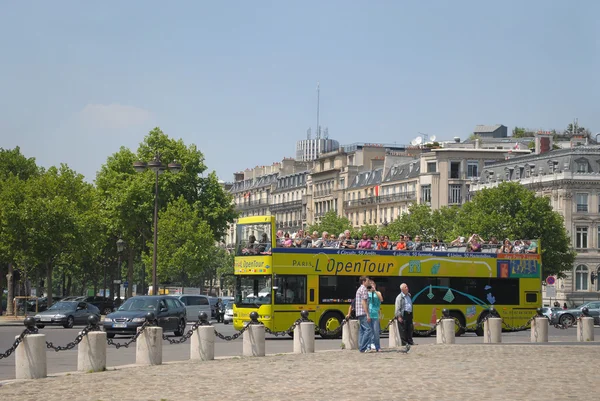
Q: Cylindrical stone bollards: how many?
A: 12